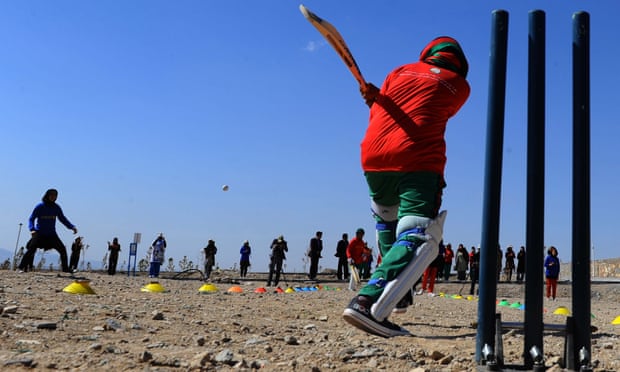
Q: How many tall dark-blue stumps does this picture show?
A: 3